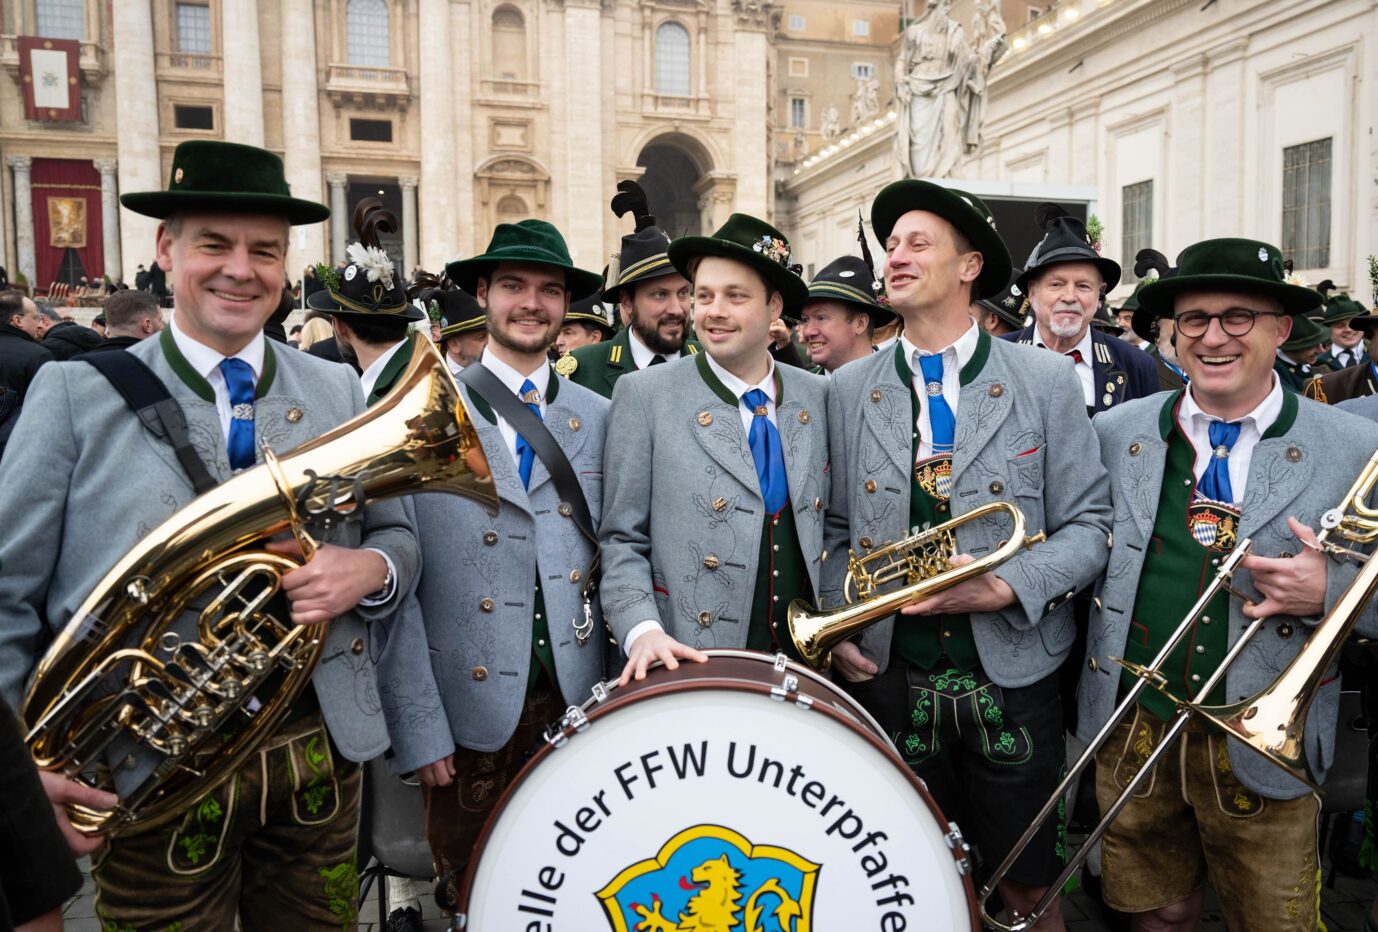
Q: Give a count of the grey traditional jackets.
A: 5